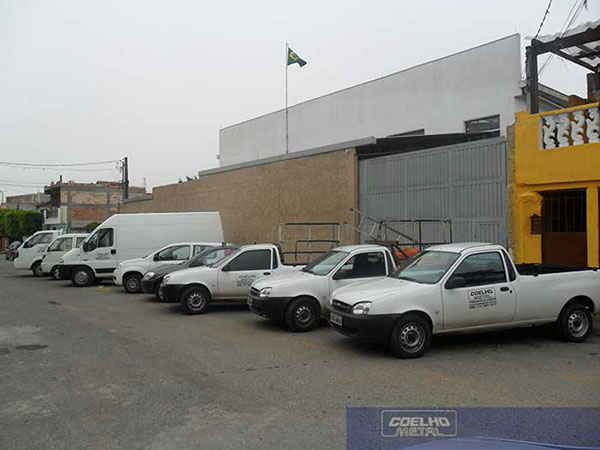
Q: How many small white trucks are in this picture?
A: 3